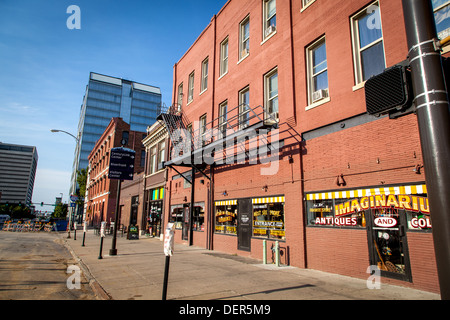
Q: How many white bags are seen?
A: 4